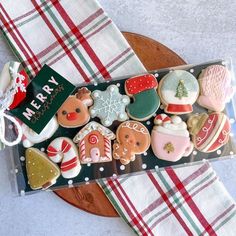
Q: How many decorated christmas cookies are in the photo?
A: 12